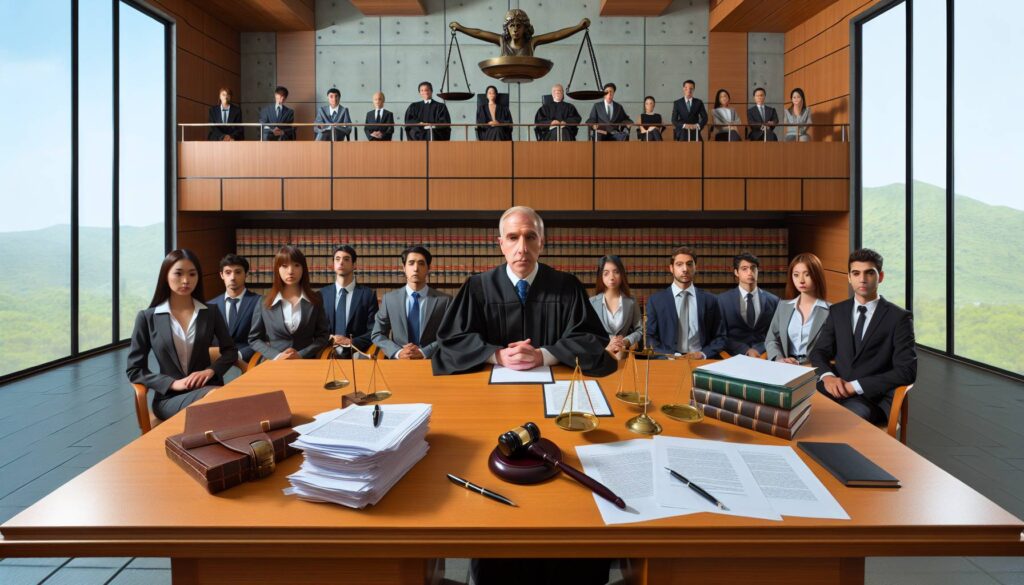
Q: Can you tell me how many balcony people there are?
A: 13